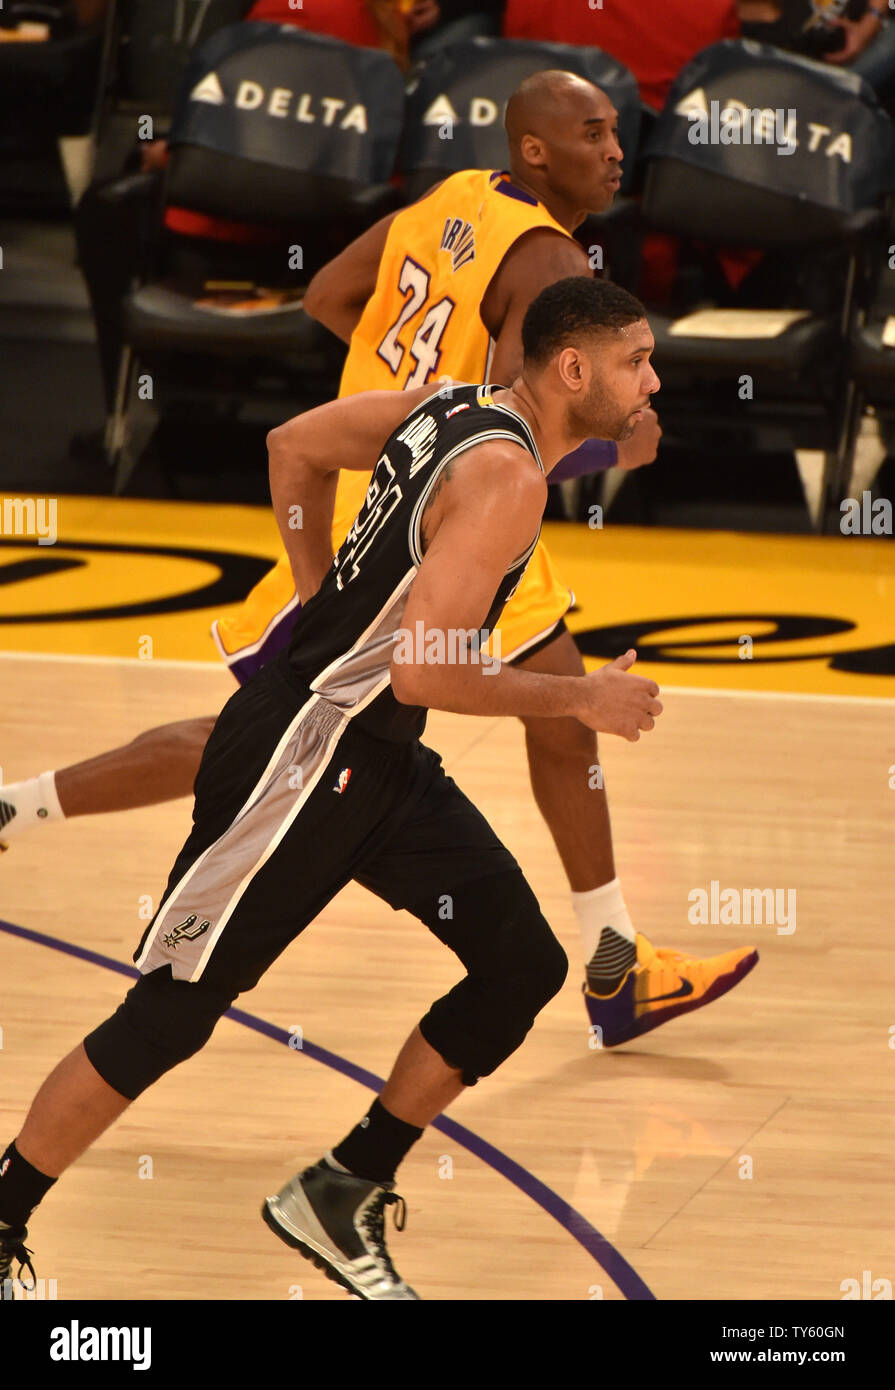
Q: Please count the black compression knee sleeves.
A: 2